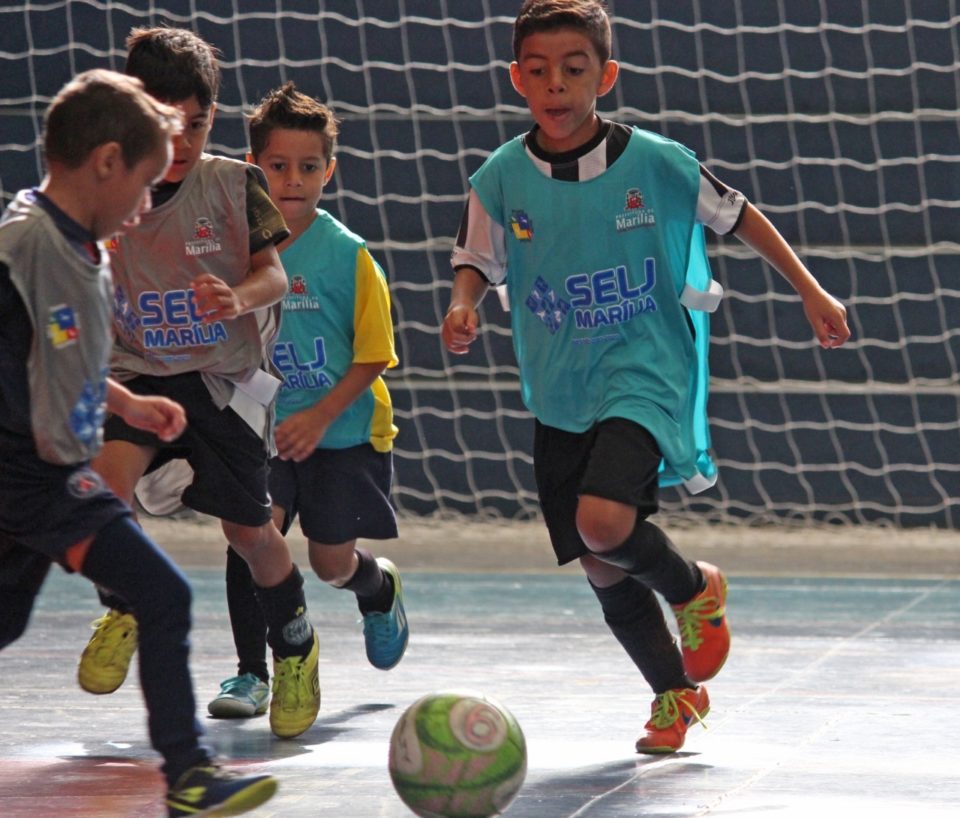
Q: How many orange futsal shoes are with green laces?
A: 2